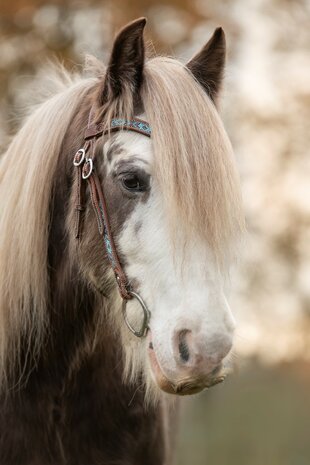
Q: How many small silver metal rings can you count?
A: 2